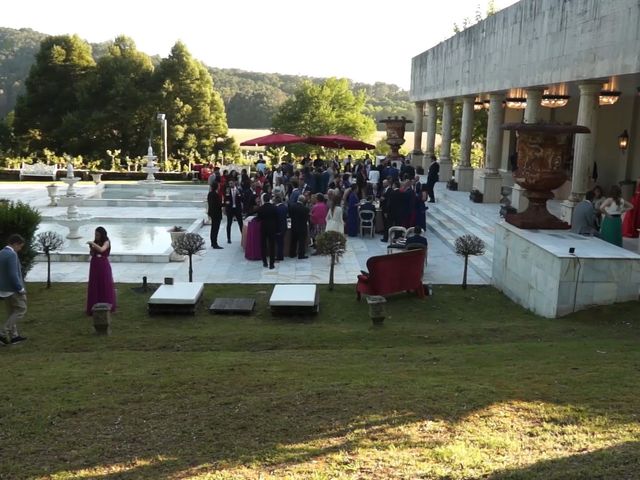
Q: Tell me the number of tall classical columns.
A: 7